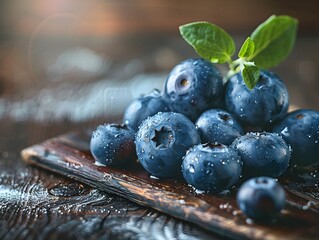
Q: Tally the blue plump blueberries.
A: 10